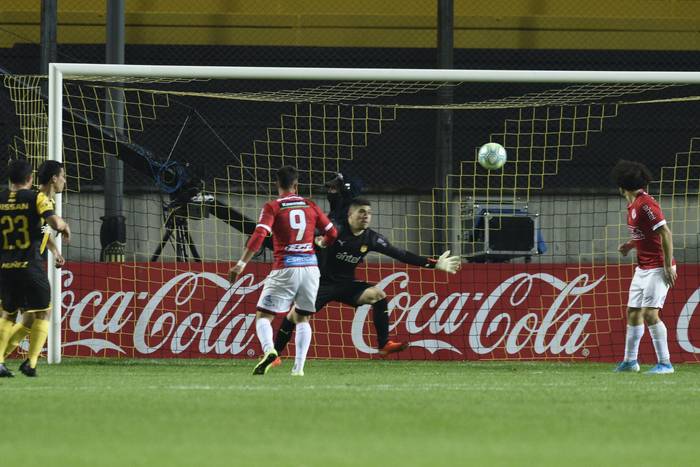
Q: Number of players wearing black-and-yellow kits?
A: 2